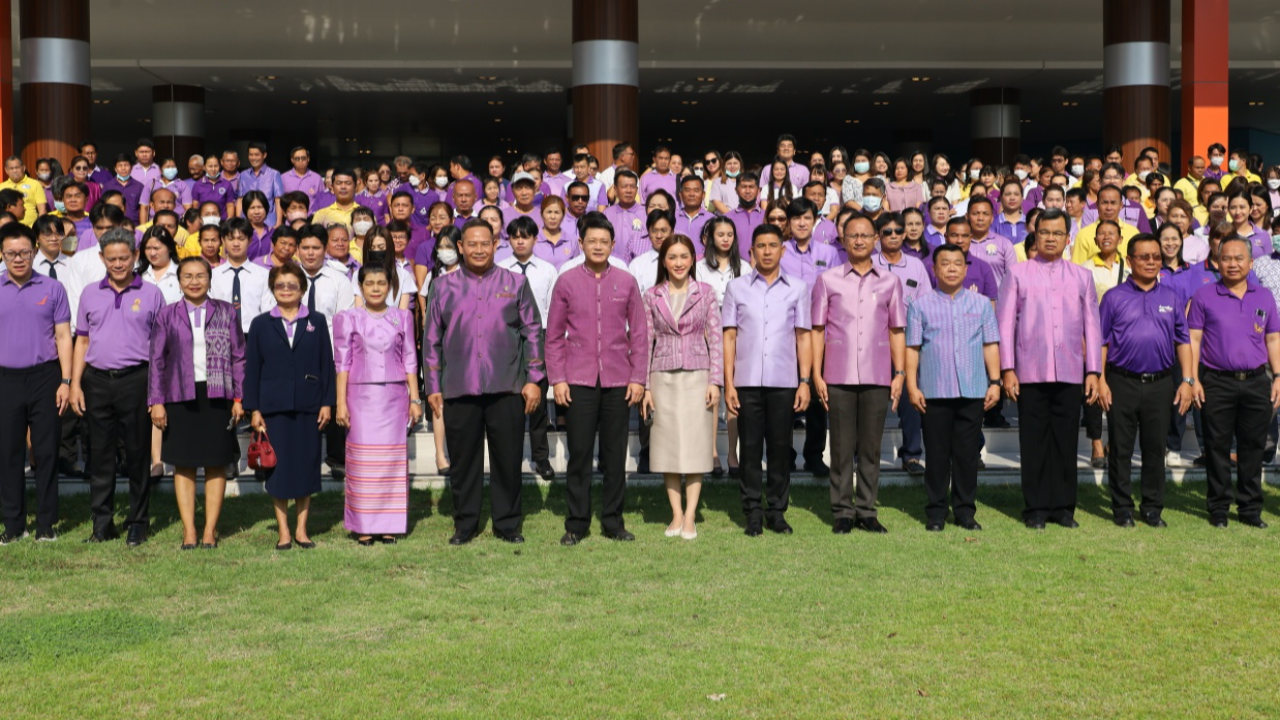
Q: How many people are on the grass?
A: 14